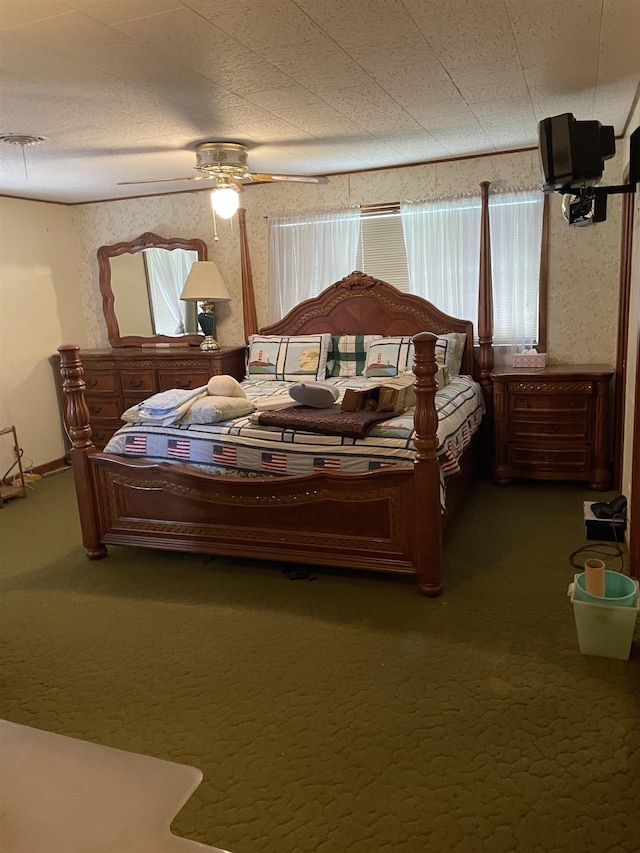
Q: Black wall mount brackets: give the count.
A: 1